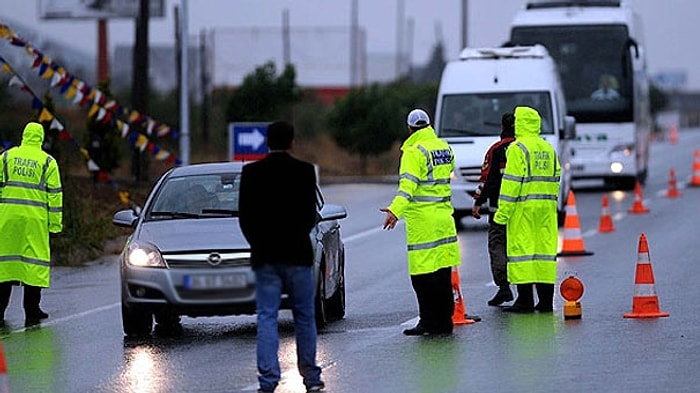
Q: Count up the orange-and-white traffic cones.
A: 9